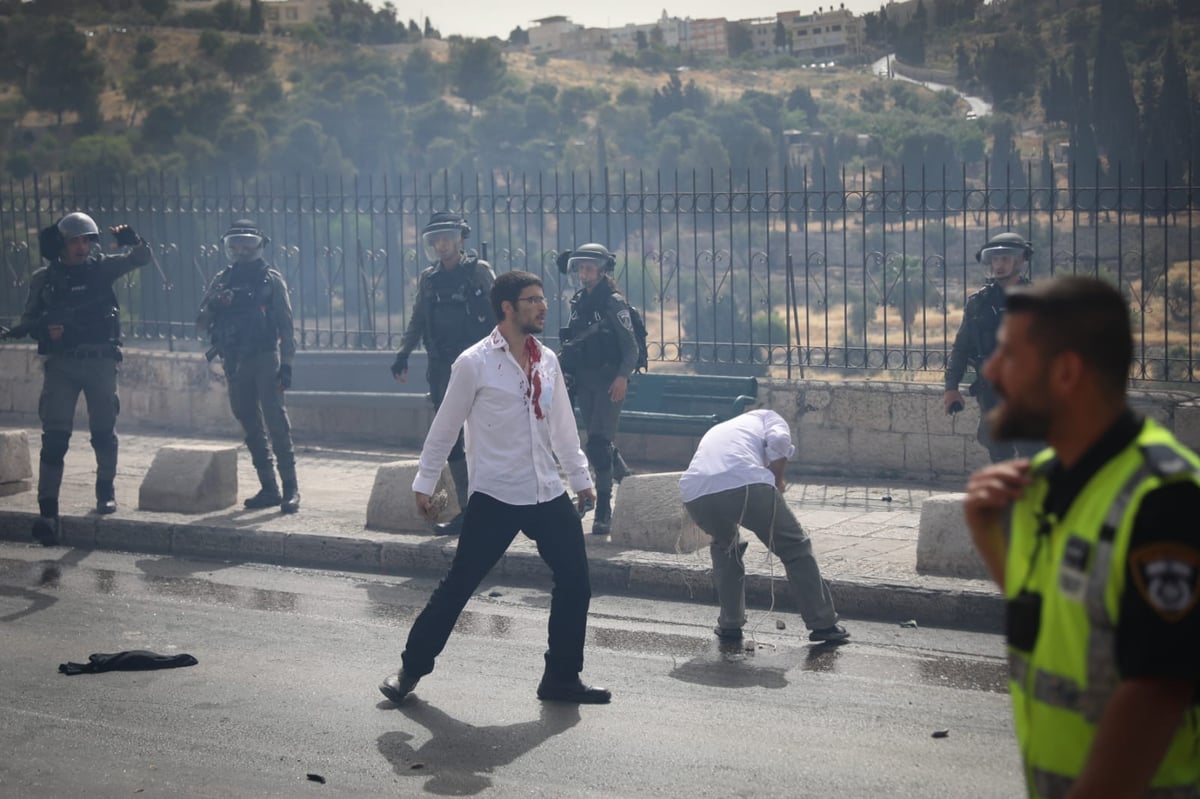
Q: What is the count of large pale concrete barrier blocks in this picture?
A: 5